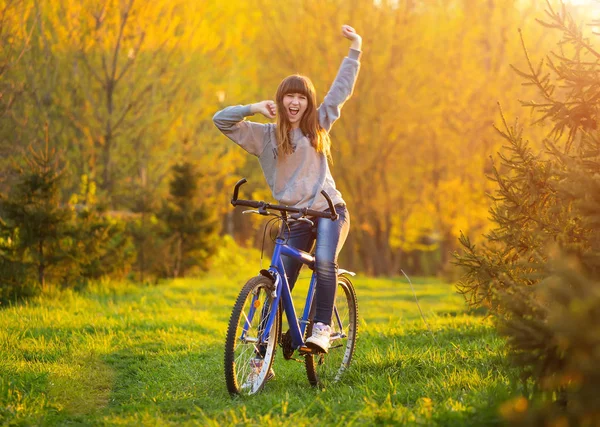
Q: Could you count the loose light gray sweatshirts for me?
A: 1